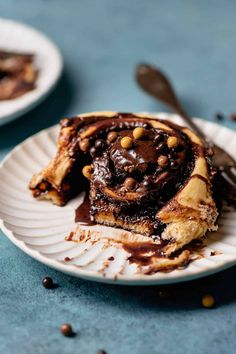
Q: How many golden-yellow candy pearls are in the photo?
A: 5